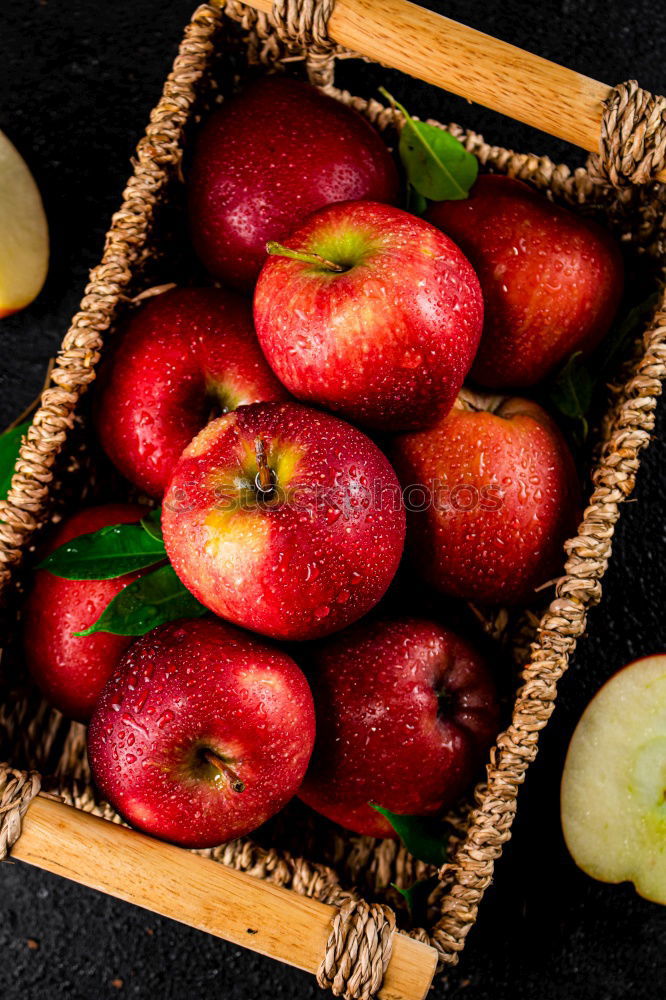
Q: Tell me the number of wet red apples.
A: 9